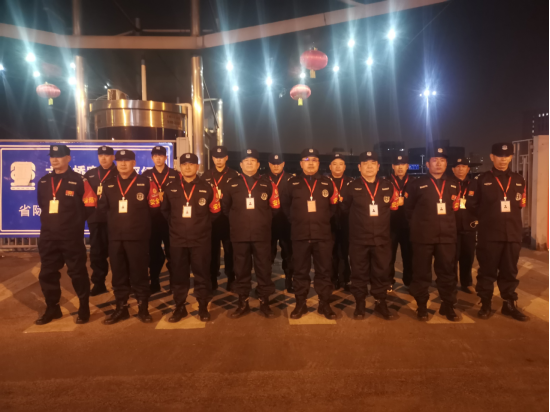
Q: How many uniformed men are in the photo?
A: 15